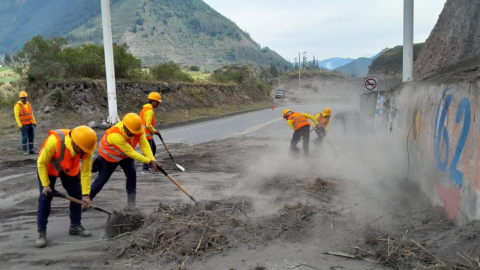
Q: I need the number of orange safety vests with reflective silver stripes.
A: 6